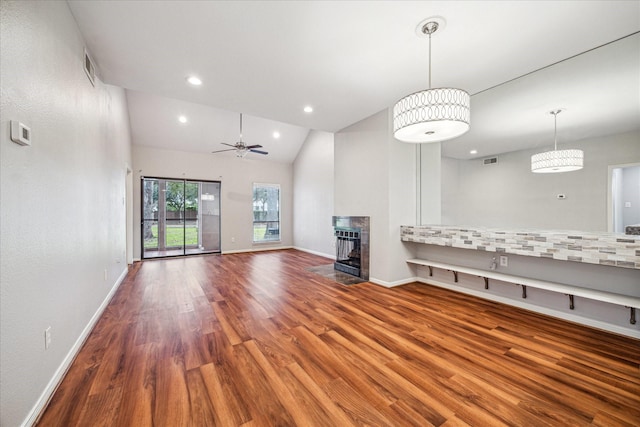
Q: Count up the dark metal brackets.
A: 6